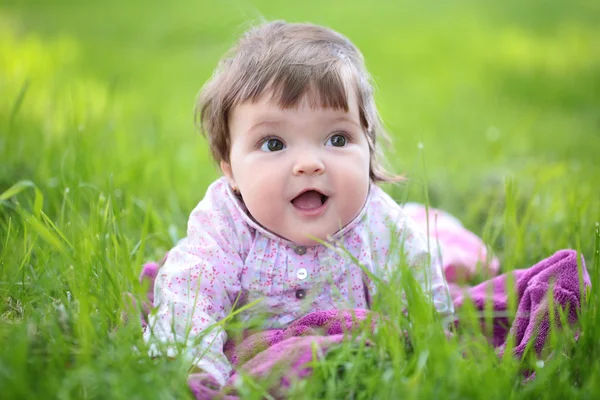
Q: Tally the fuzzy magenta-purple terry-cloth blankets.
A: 1